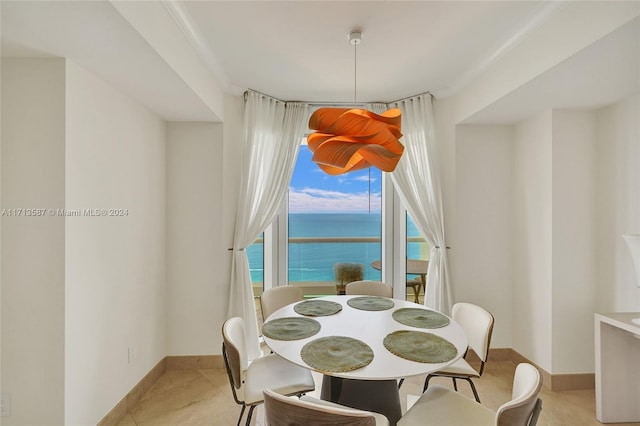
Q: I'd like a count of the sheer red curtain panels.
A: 0